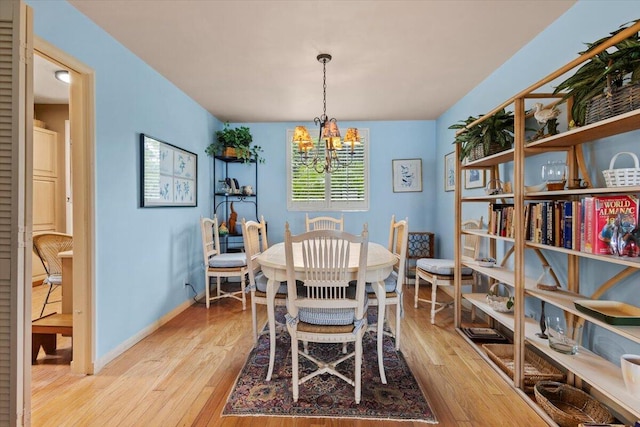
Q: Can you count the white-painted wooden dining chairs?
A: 6